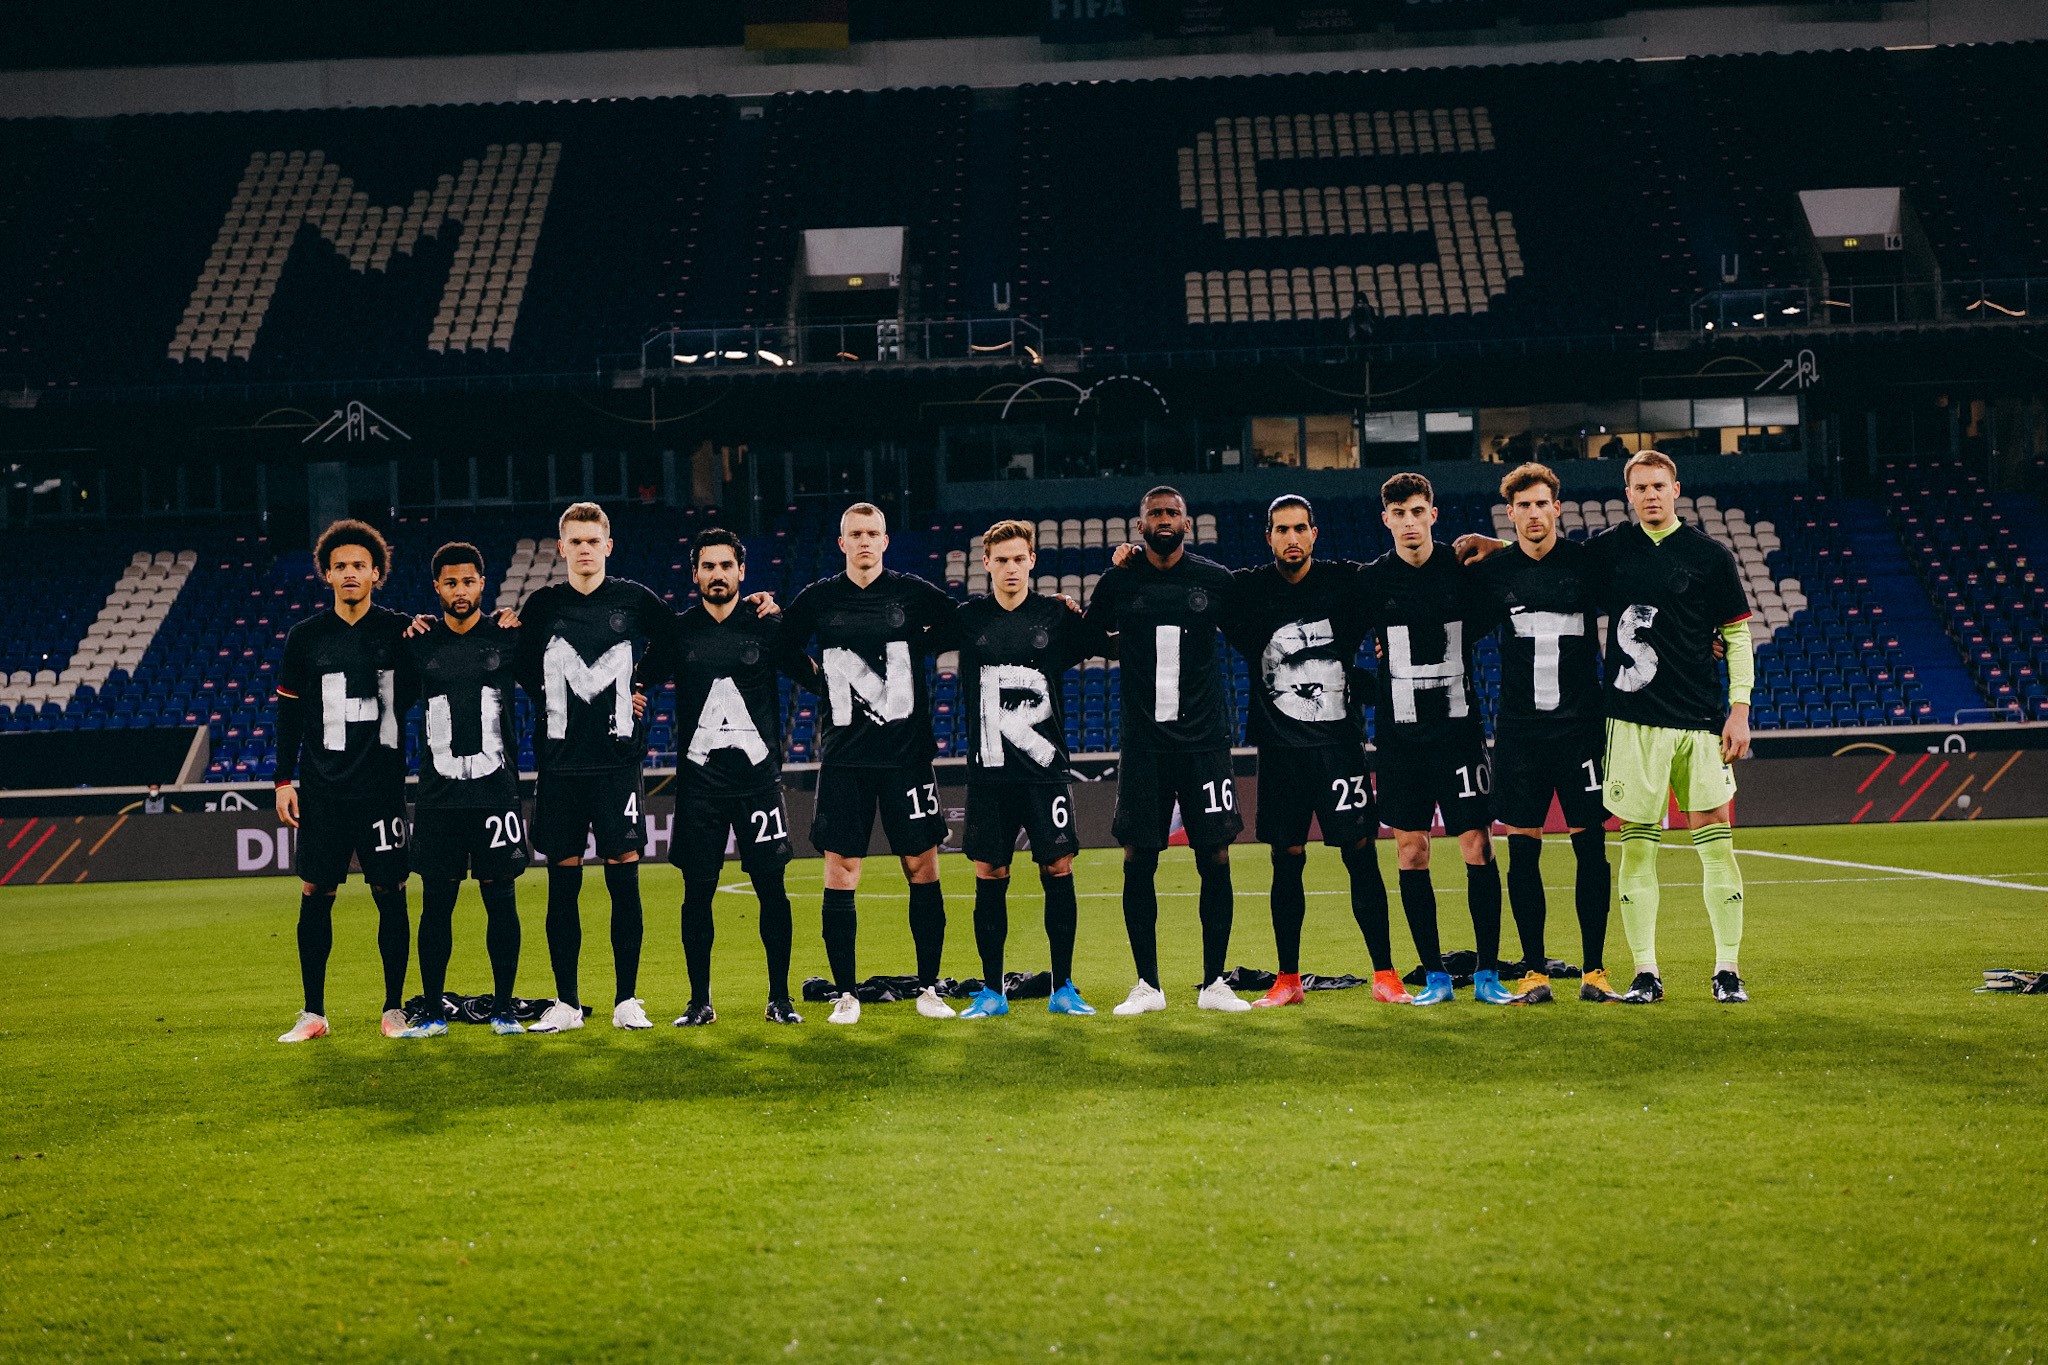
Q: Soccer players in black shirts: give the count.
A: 11